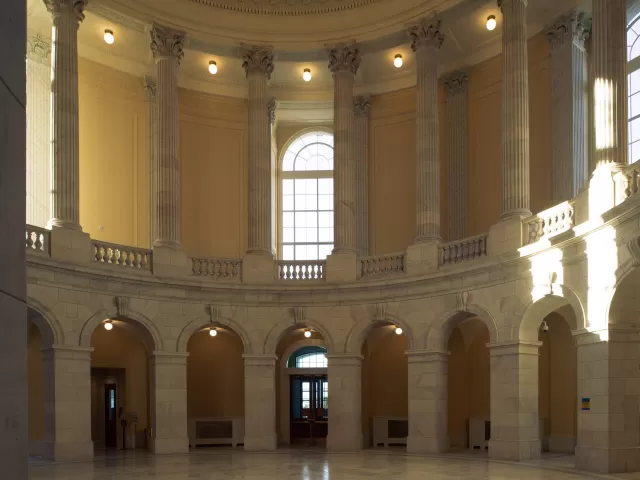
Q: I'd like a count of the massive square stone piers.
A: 7